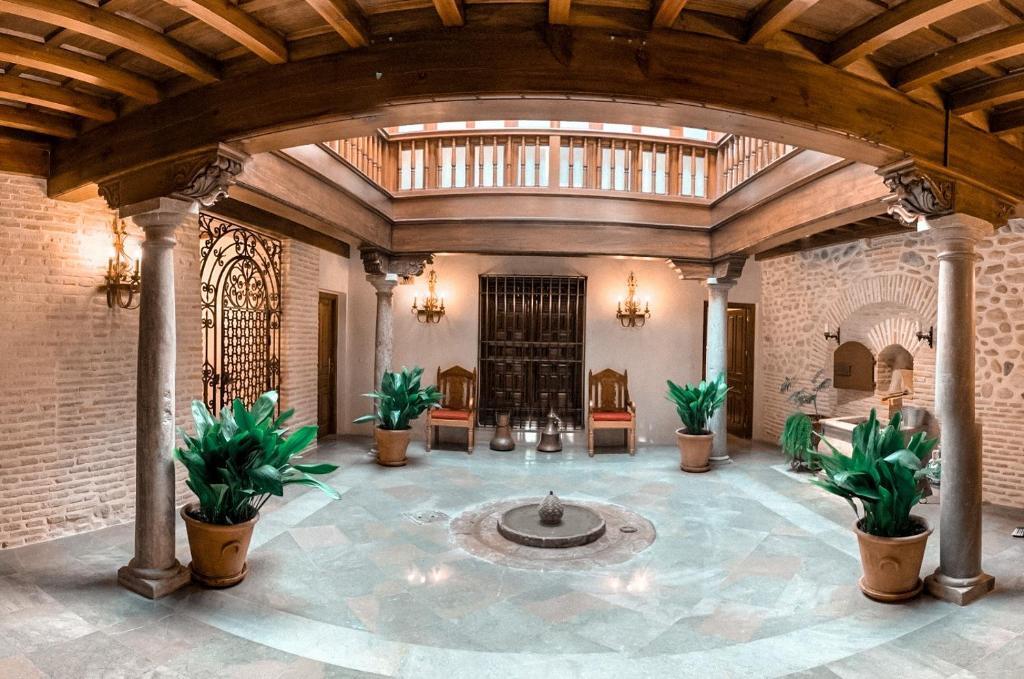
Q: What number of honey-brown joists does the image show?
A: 14